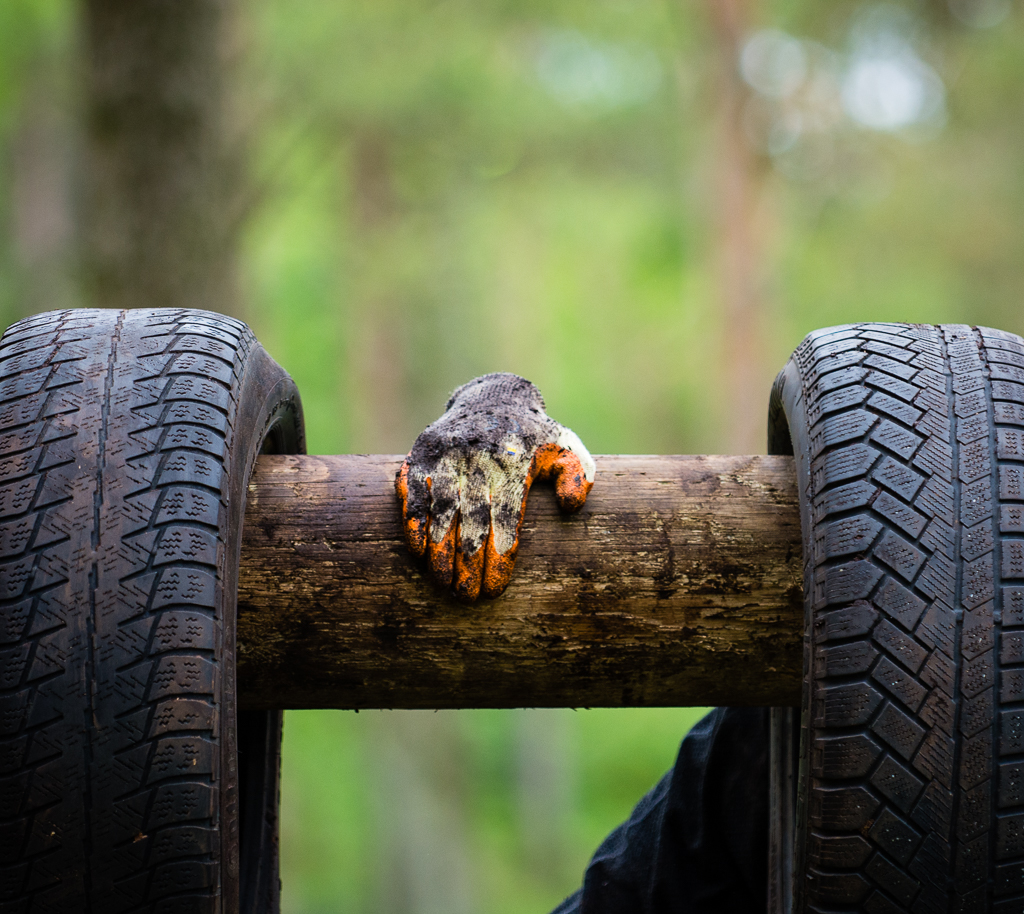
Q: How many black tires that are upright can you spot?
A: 2